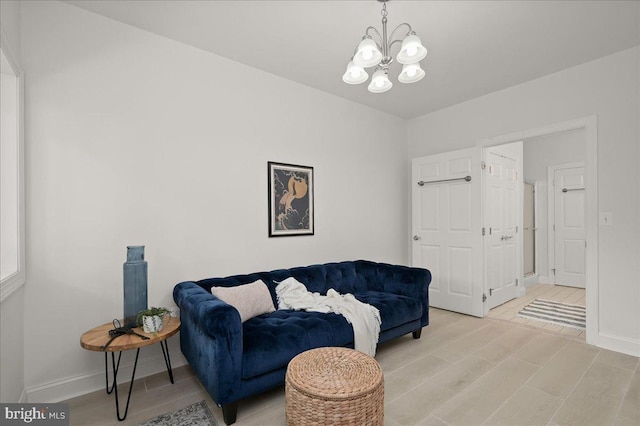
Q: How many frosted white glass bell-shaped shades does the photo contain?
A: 5